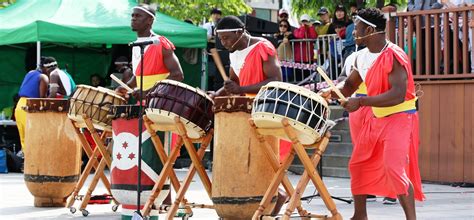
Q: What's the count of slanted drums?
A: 3